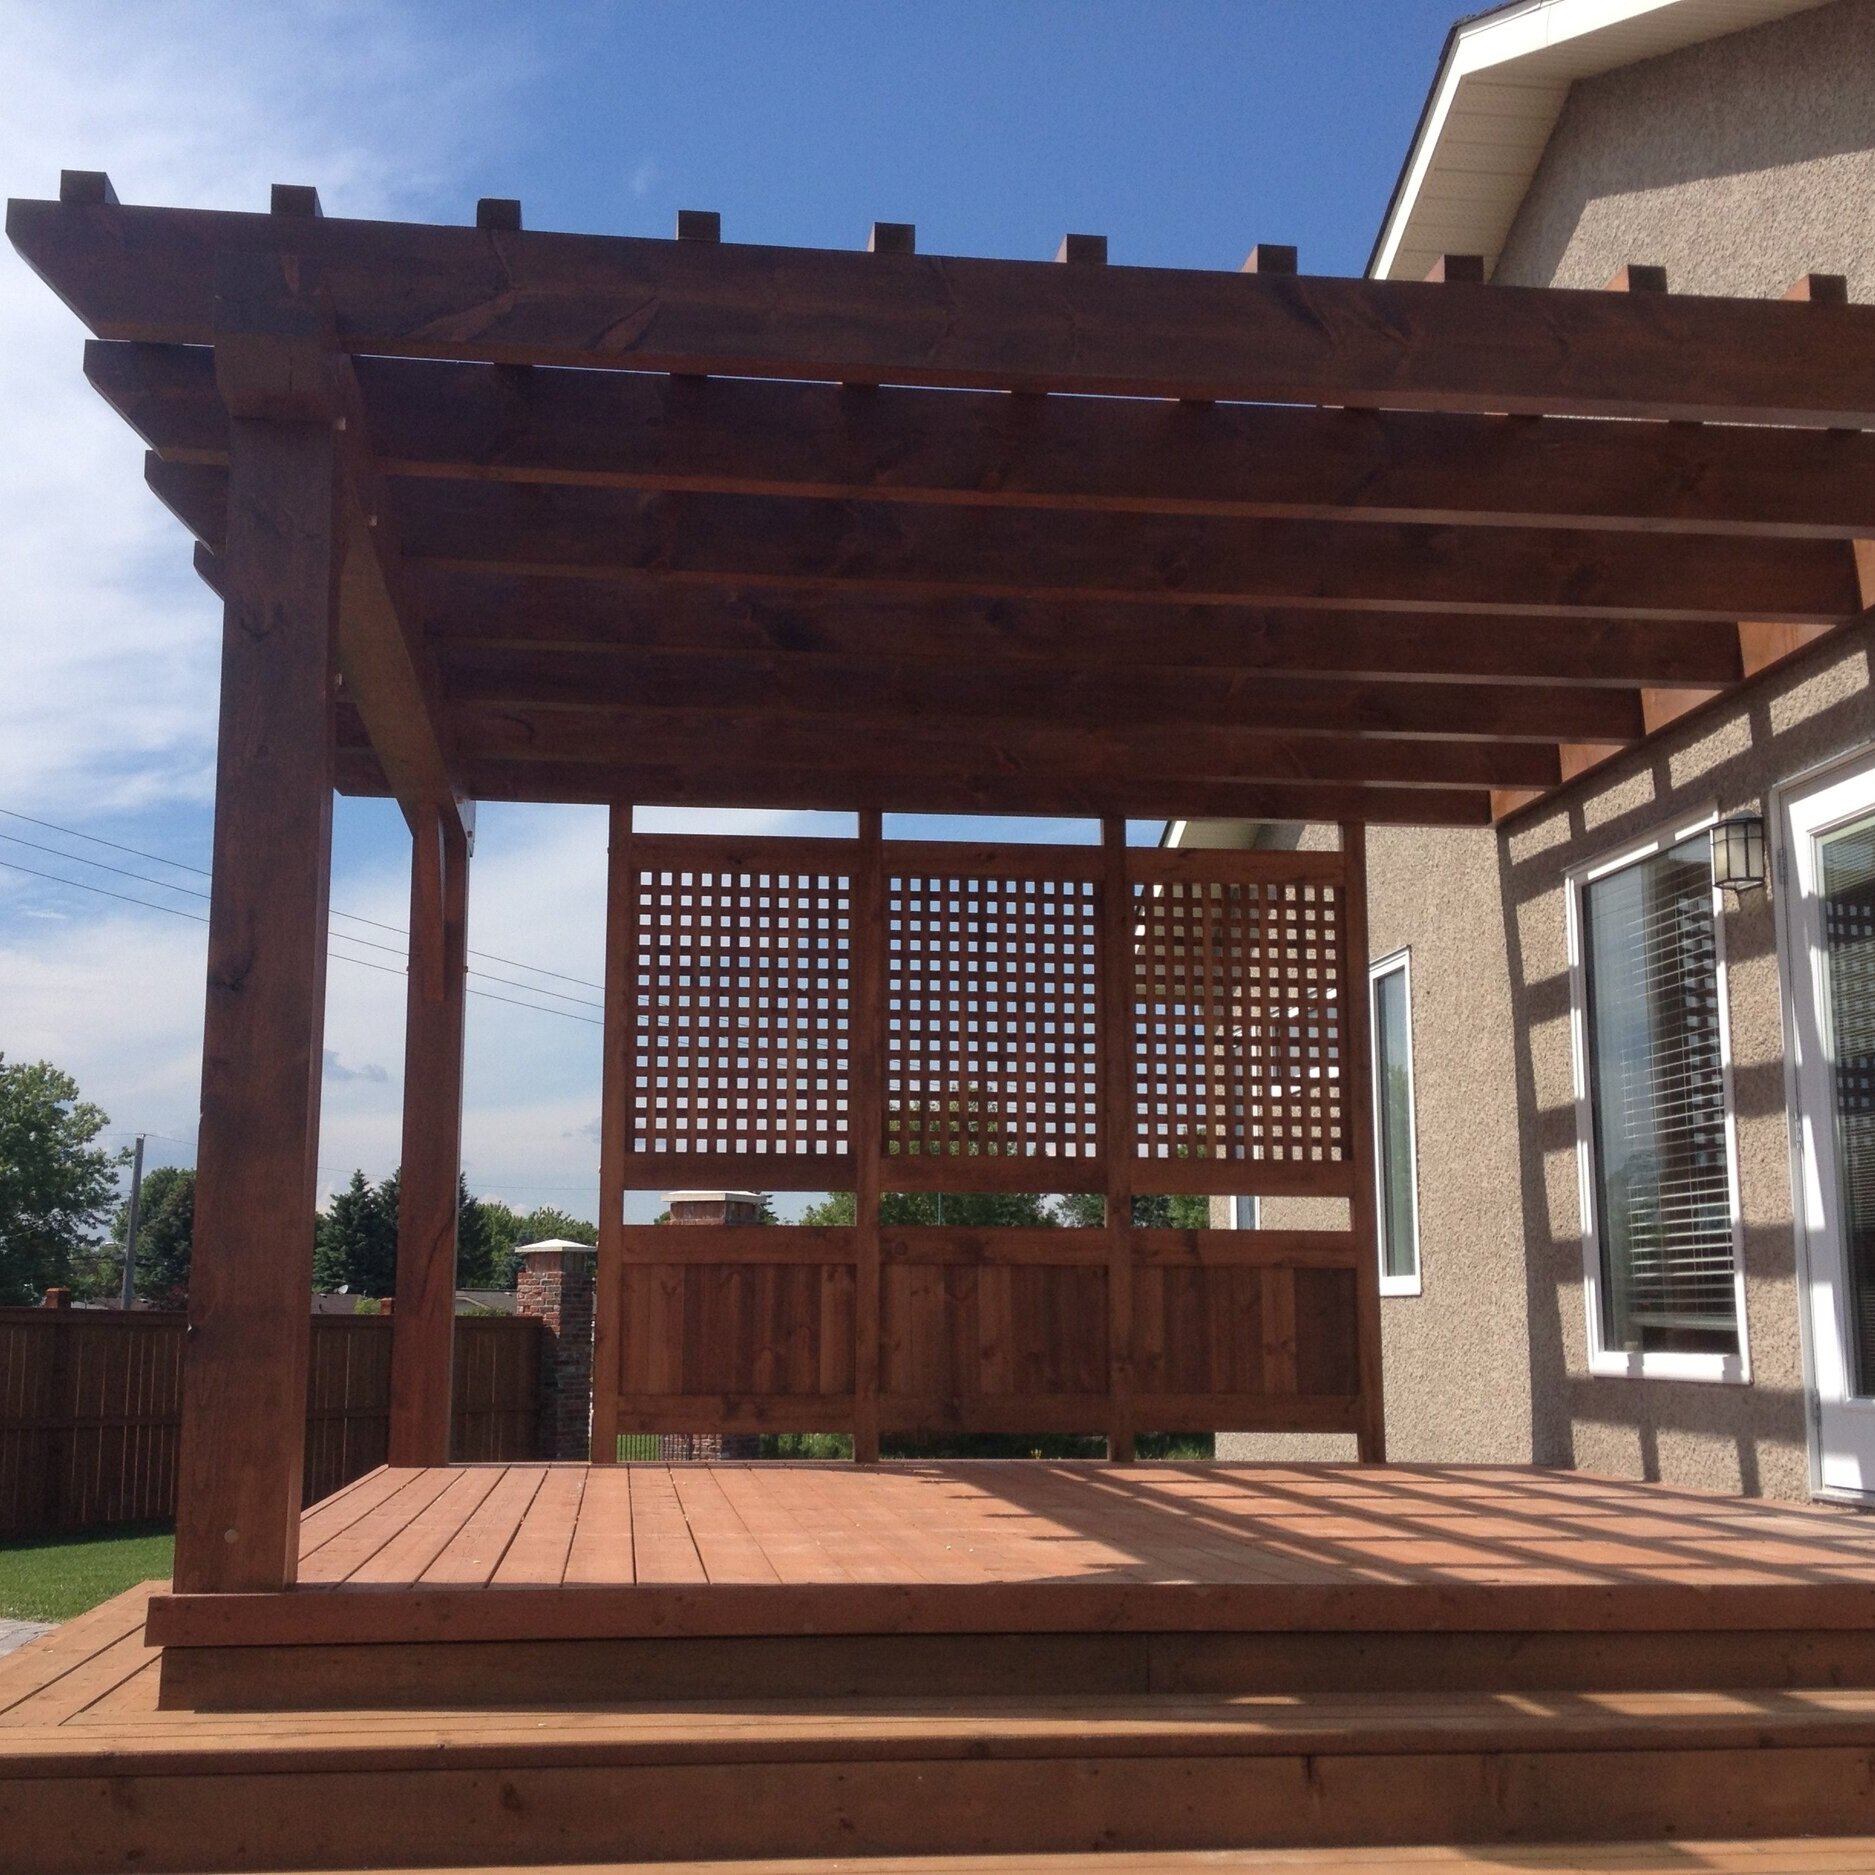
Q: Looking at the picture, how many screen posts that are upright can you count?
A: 4